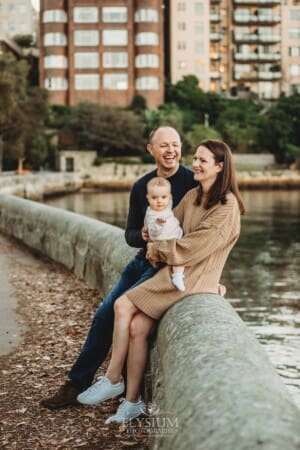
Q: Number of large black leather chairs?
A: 0